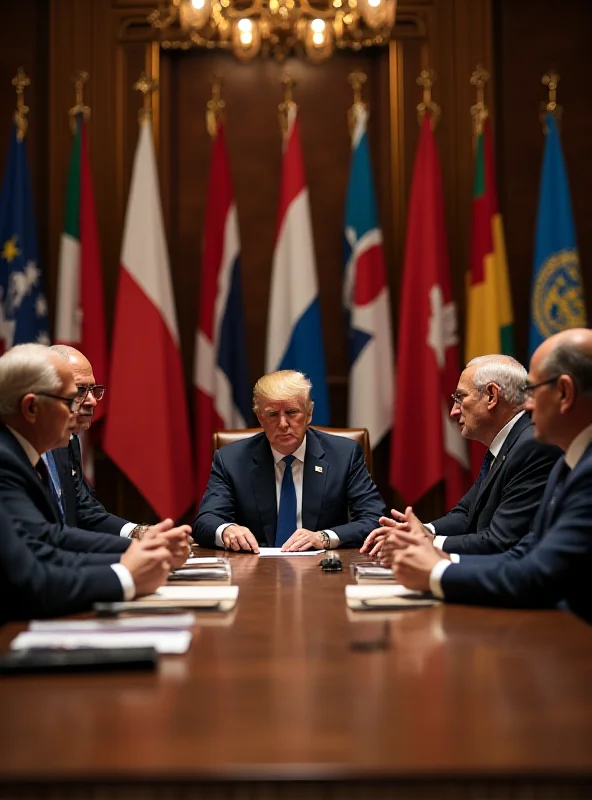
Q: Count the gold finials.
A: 9